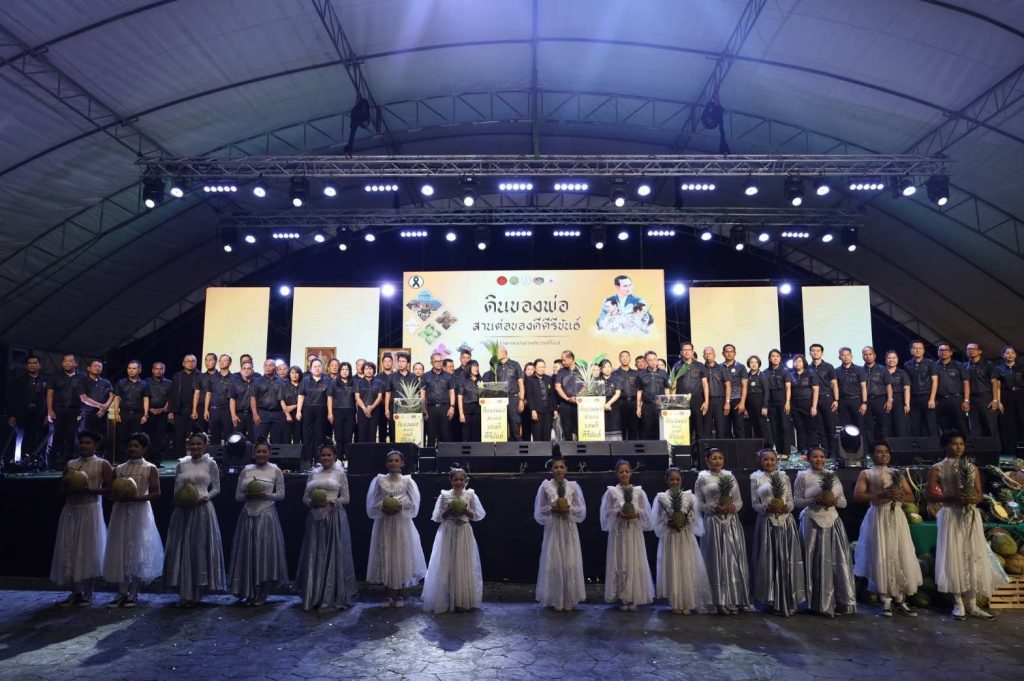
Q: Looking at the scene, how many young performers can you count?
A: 15